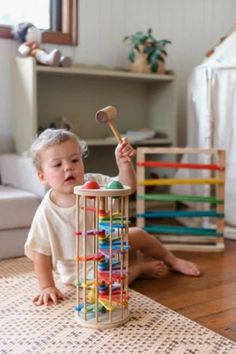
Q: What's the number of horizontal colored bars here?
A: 5